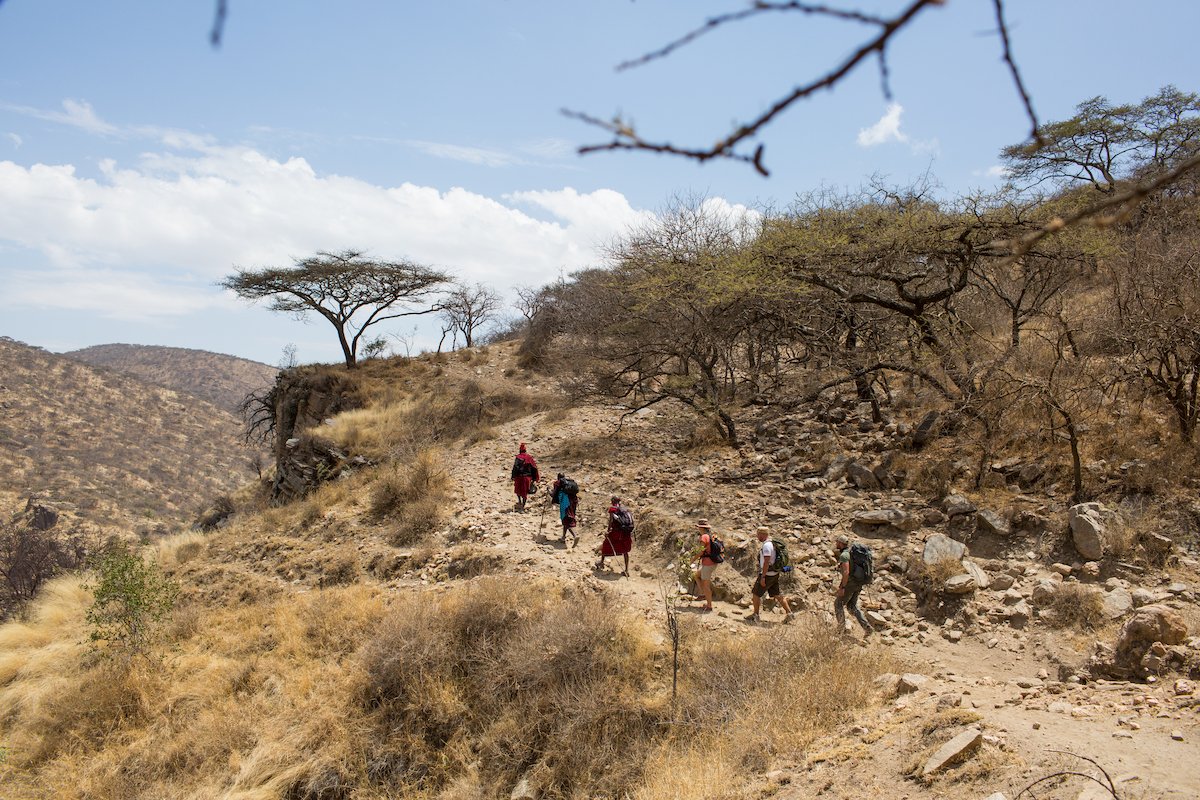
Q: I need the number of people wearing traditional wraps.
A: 3